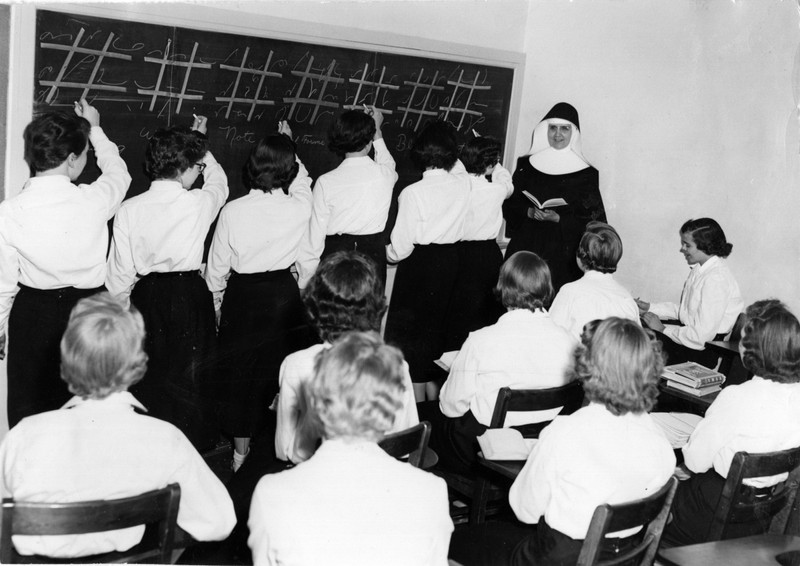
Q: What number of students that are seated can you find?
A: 8